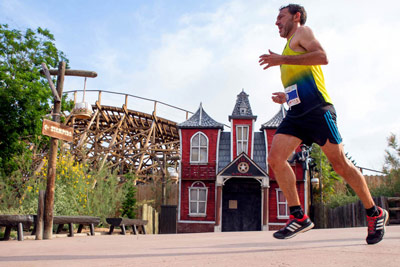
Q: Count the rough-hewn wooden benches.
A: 3